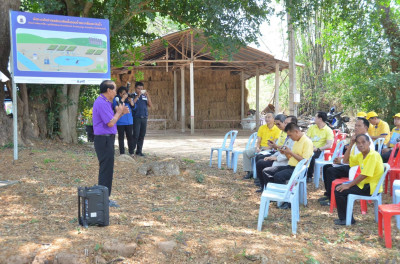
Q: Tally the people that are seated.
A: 10